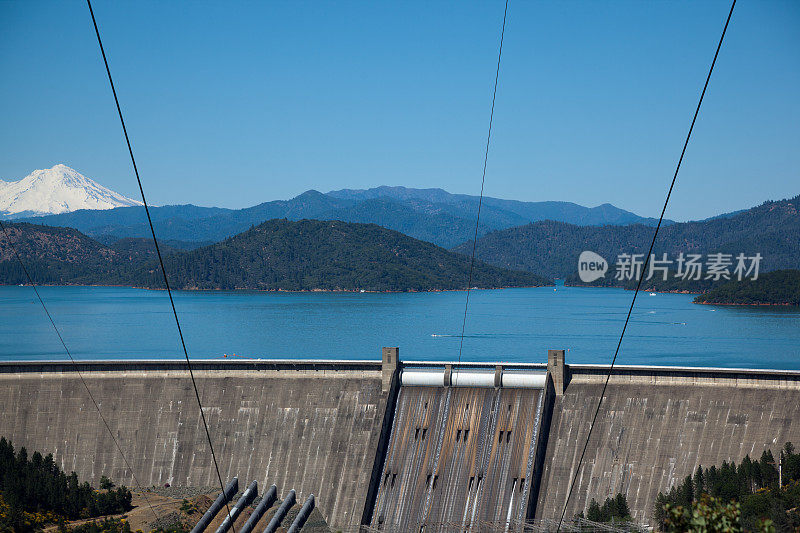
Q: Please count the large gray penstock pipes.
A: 5